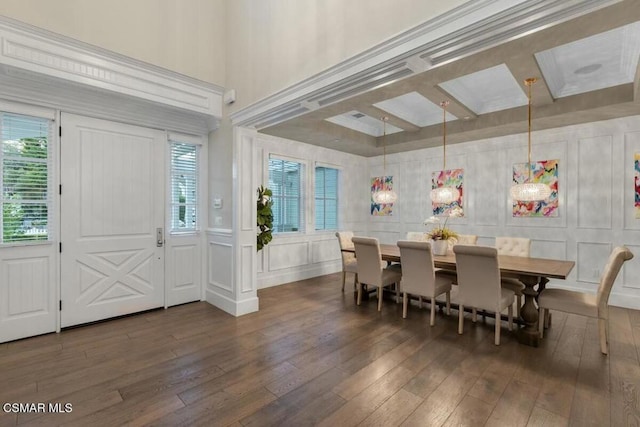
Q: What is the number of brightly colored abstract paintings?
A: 4